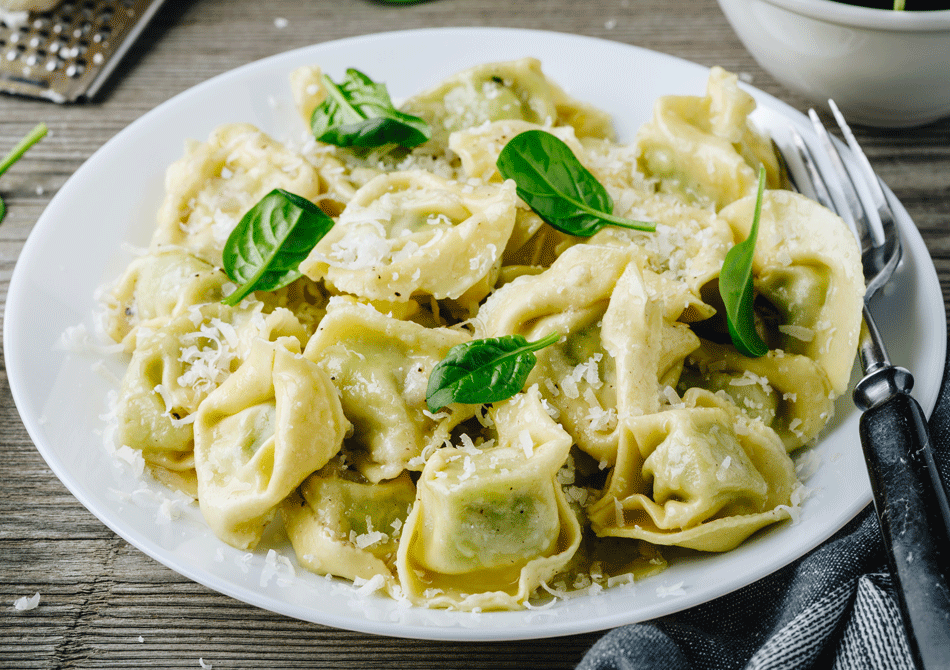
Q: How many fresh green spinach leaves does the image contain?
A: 5